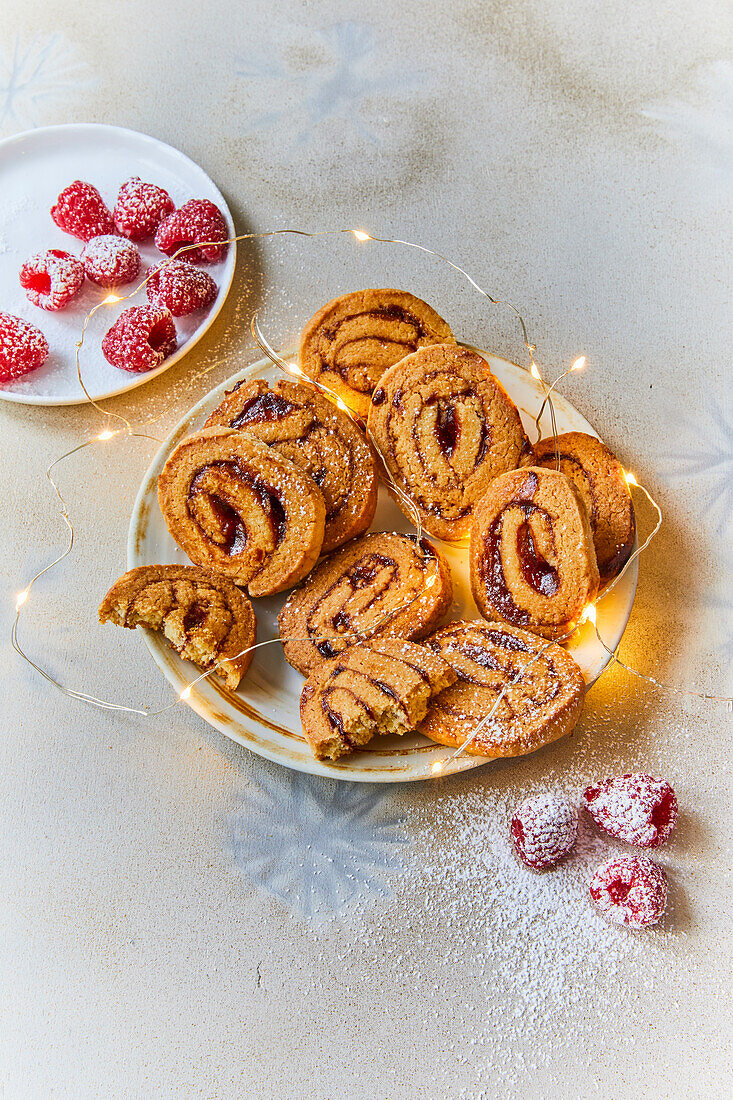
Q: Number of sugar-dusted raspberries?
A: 11